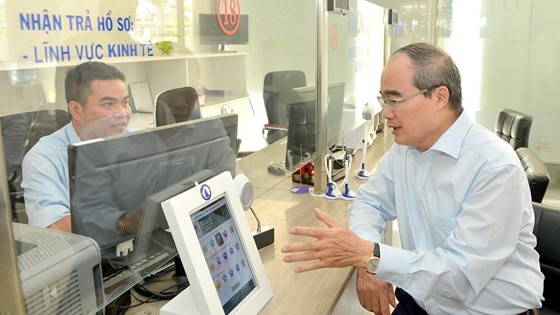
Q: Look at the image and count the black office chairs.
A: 6